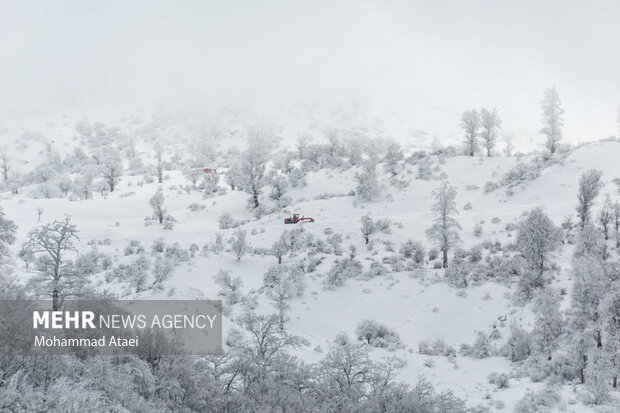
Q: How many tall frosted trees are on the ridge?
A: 3